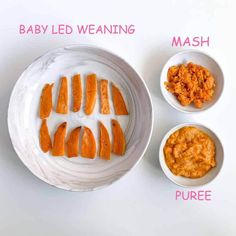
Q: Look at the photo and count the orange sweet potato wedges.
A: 12